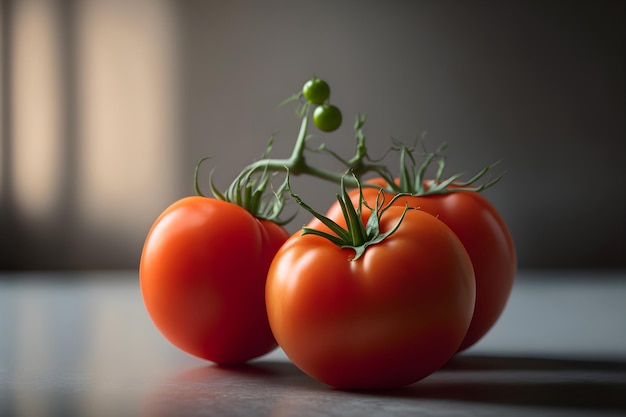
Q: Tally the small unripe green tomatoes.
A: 2